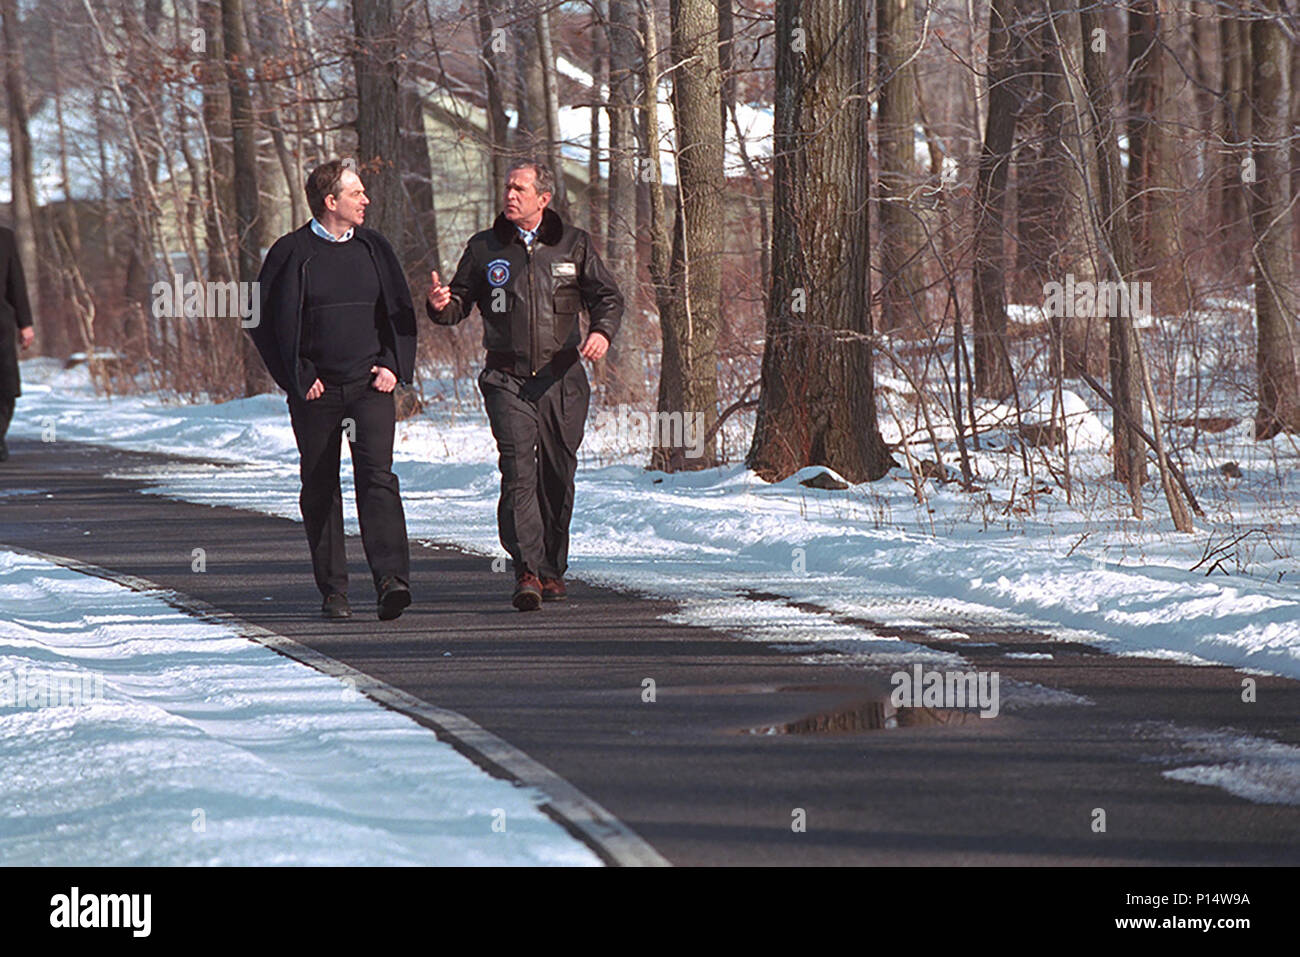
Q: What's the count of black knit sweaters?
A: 1